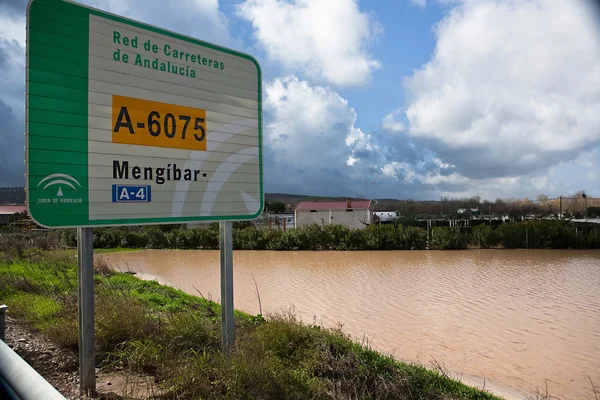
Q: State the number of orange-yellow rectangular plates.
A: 1